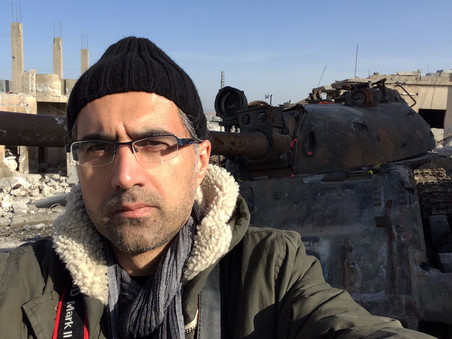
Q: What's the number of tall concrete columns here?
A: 3